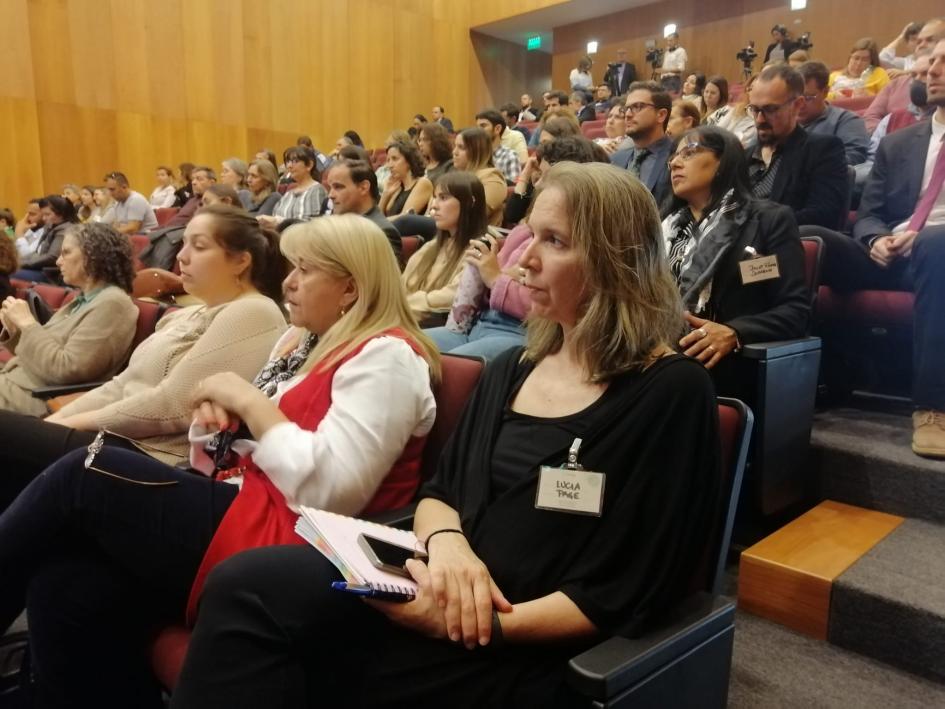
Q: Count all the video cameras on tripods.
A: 4